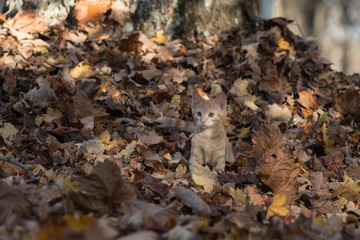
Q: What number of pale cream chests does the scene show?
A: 1